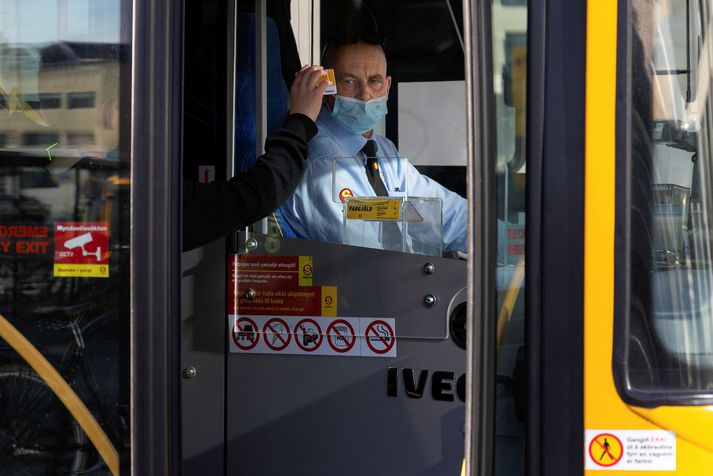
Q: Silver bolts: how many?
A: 5